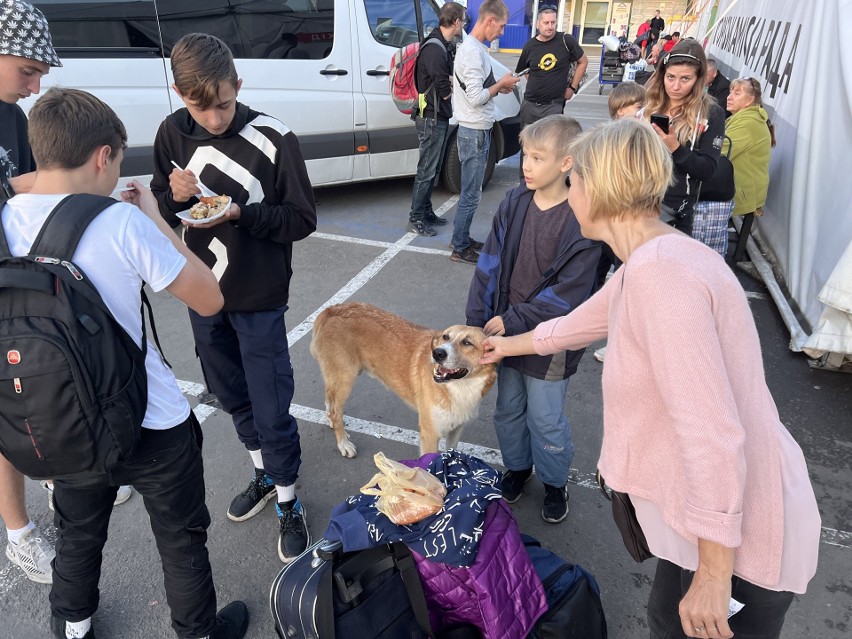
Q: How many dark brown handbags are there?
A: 1